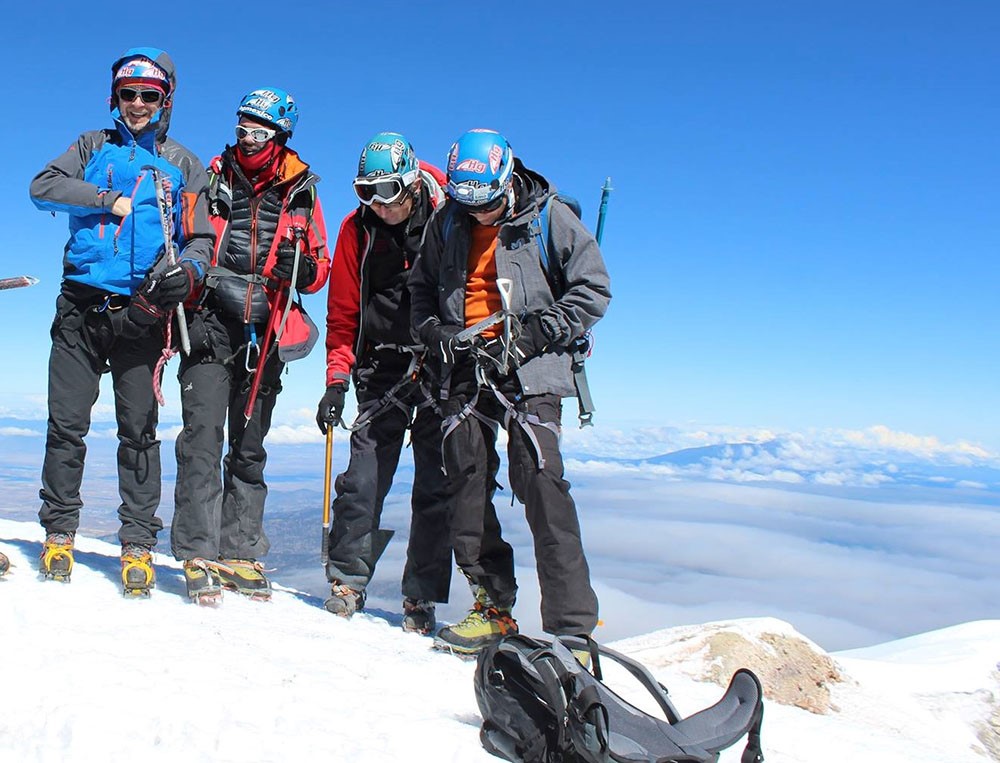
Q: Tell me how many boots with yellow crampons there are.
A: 2